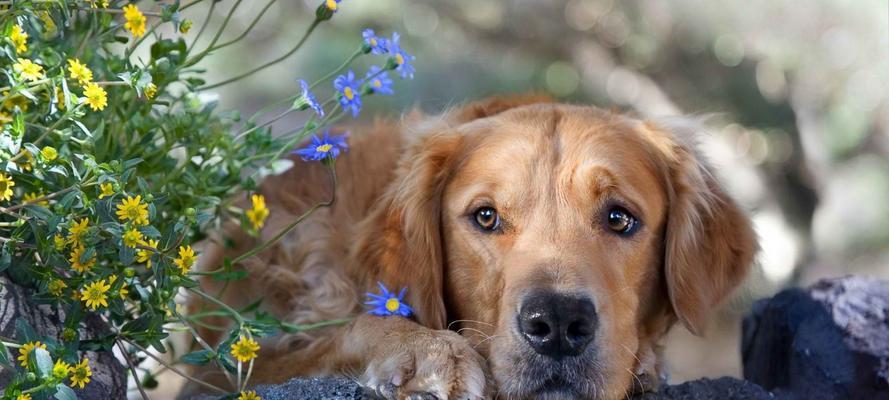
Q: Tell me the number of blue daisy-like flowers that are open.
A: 8